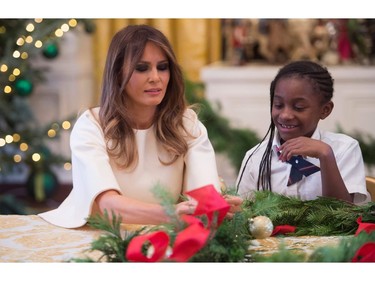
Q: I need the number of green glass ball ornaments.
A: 3